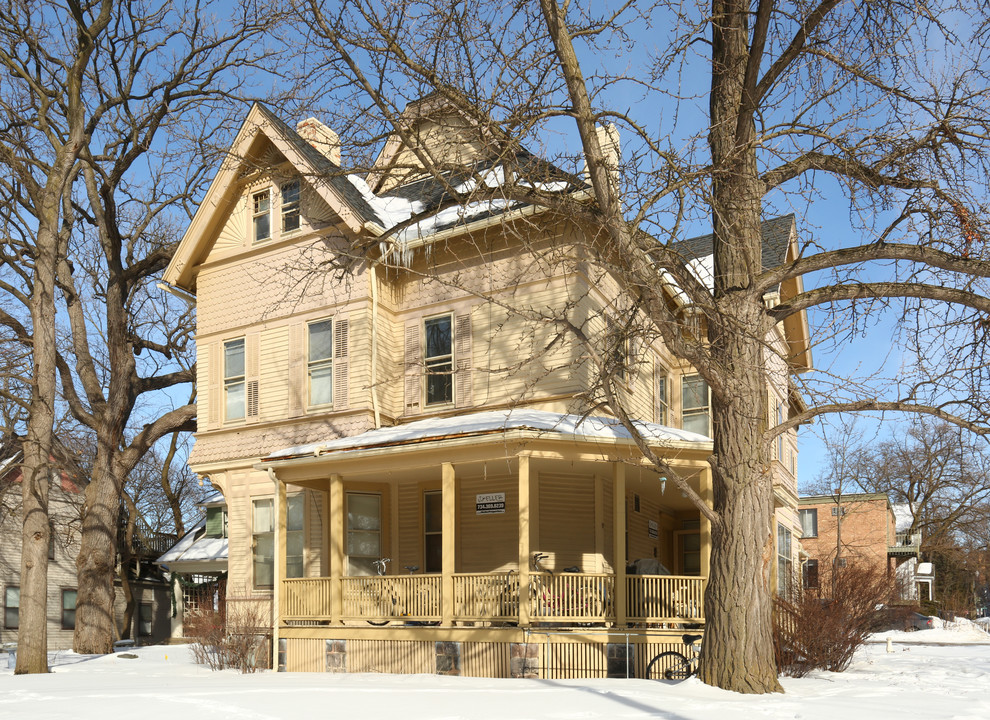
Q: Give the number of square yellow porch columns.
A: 6